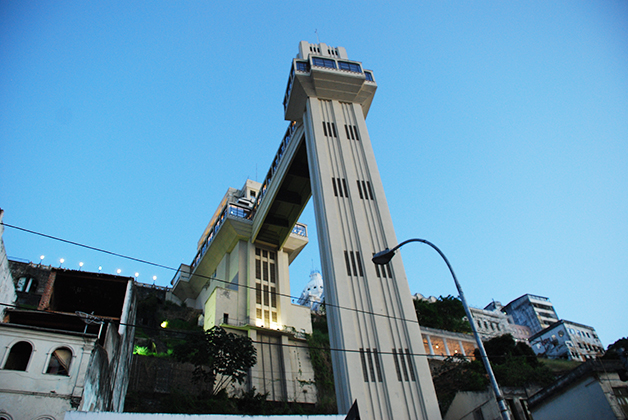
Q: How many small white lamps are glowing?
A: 7